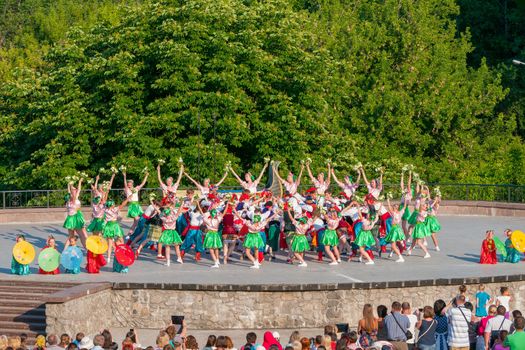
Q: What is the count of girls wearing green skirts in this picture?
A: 15